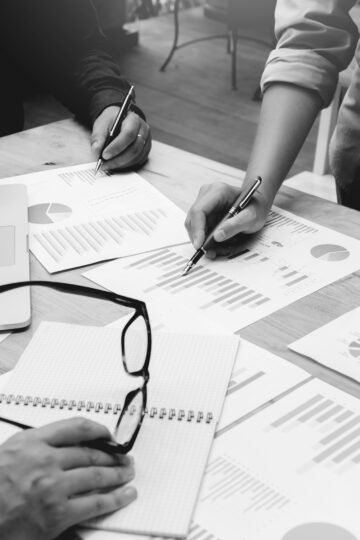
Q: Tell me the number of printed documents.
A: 5